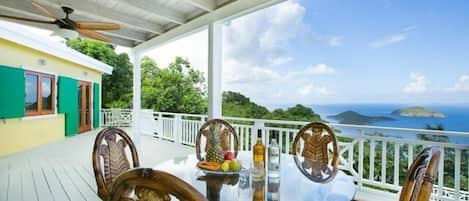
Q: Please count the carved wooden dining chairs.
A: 5